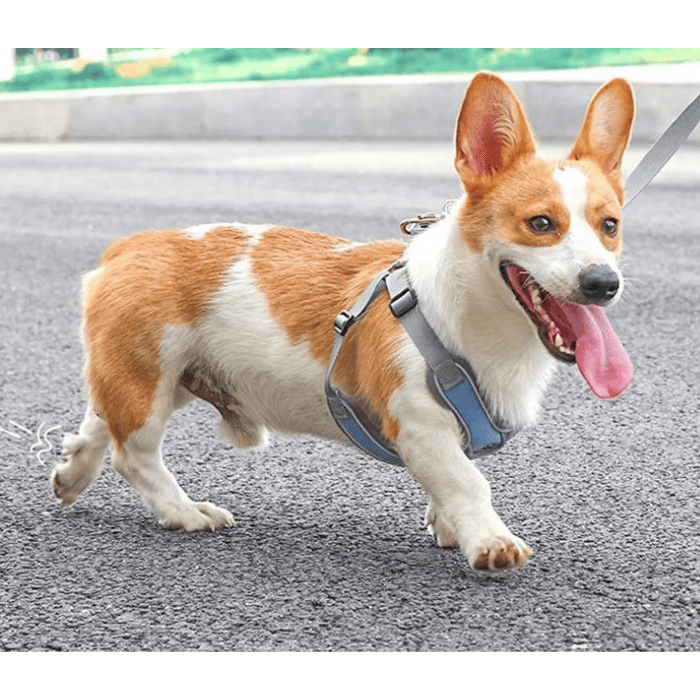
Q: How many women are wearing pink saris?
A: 0